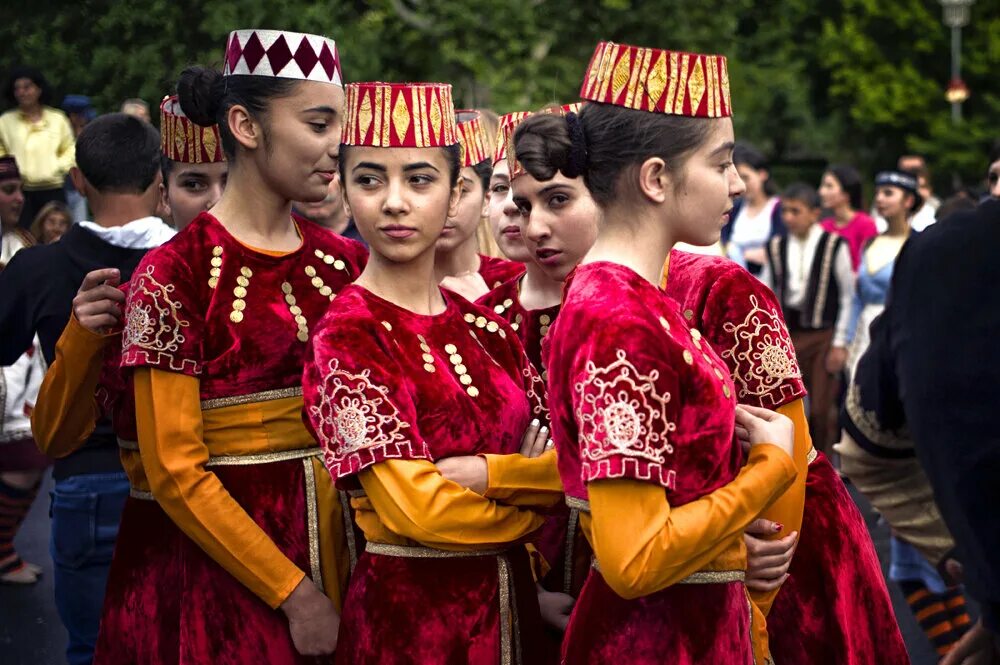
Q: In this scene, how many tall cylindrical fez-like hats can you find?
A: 7